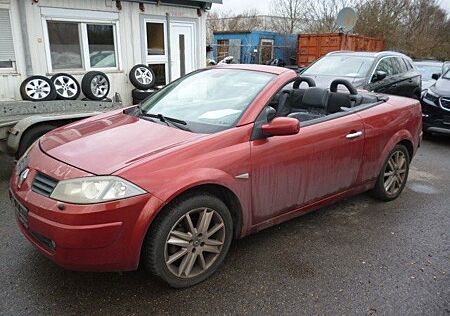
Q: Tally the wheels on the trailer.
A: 3